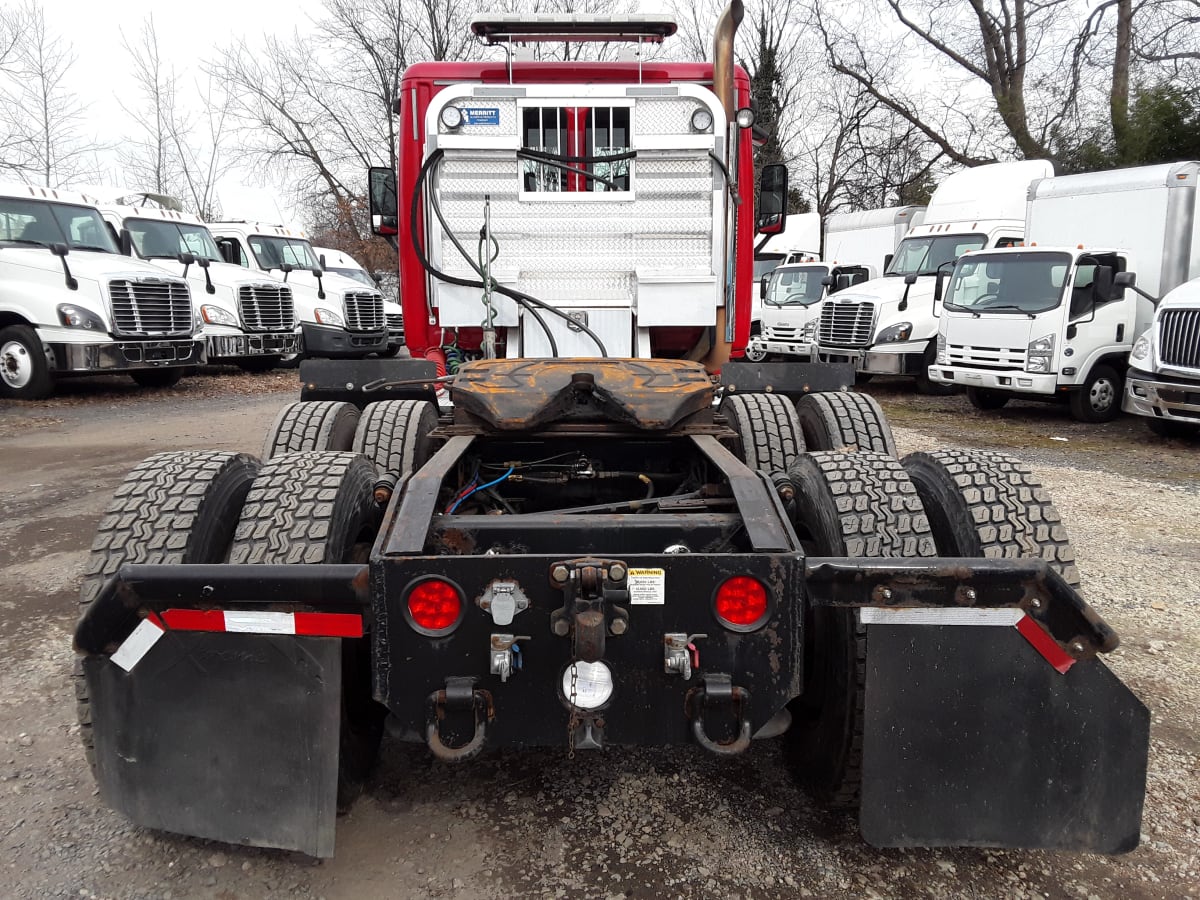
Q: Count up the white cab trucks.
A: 9